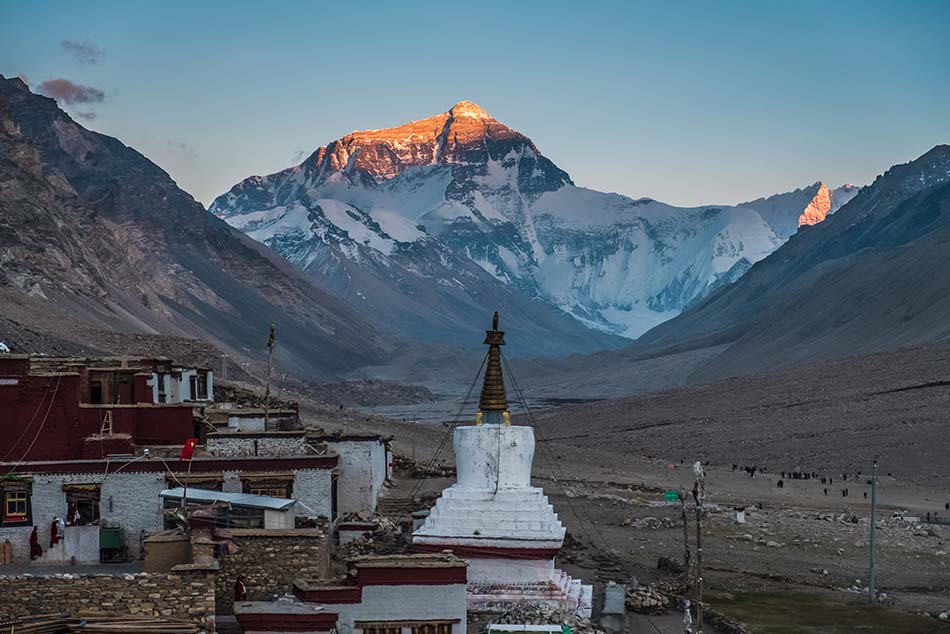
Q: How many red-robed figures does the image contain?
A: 4